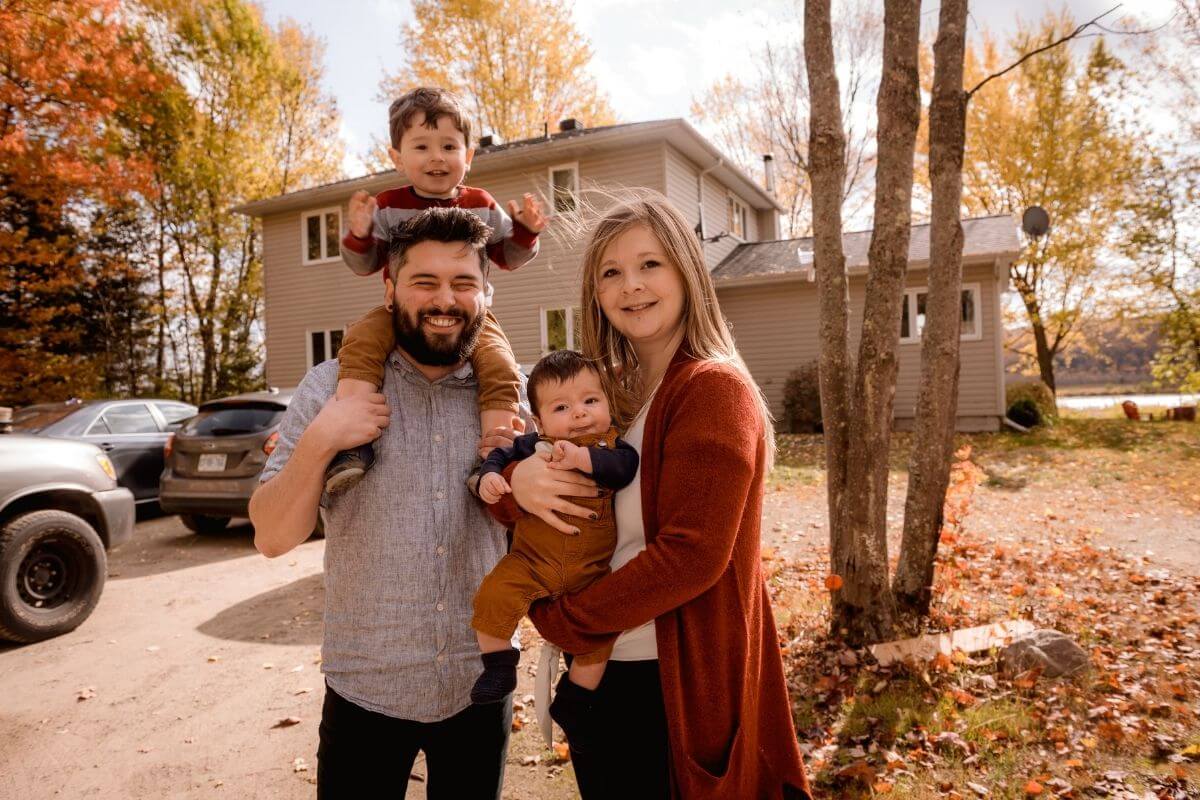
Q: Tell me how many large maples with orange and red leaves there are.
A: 1